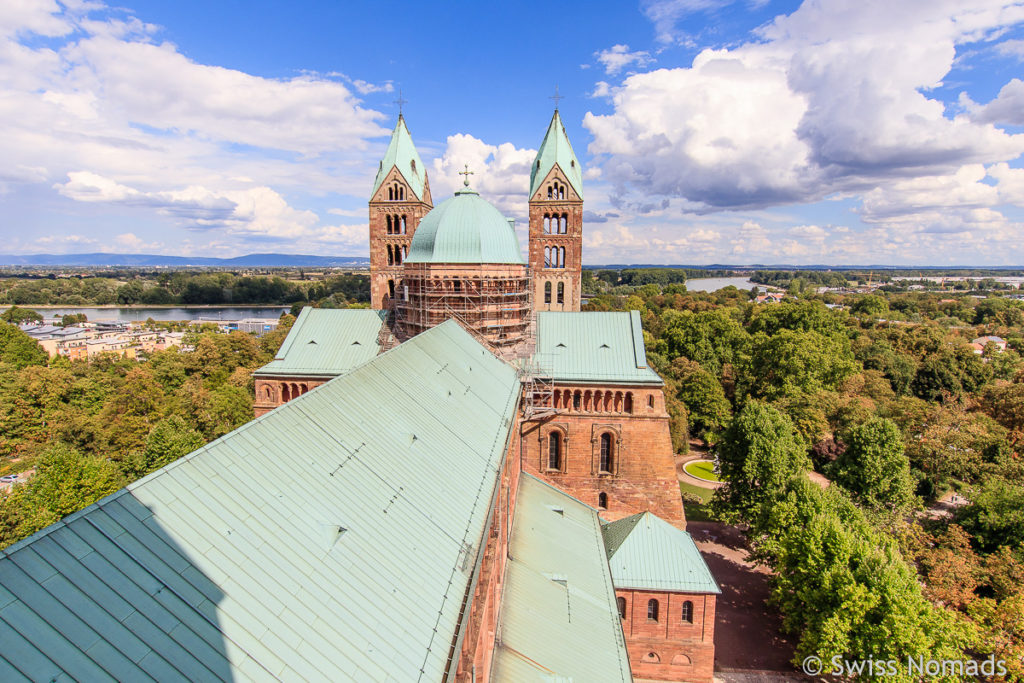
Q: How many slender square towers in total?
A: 2